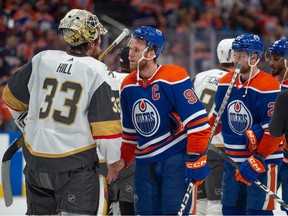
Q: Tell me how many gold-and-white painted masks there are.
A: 1